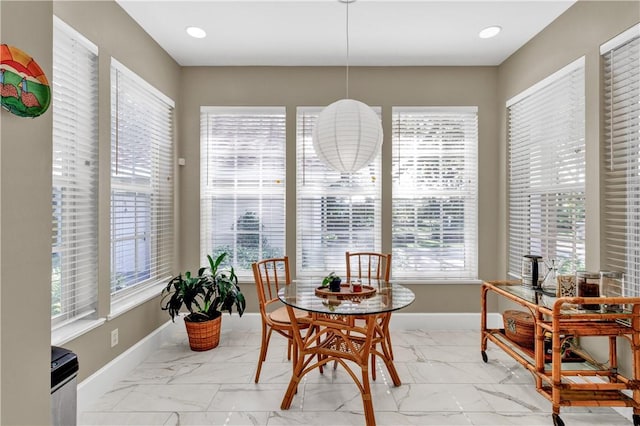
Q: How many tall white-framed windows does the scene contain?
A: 7